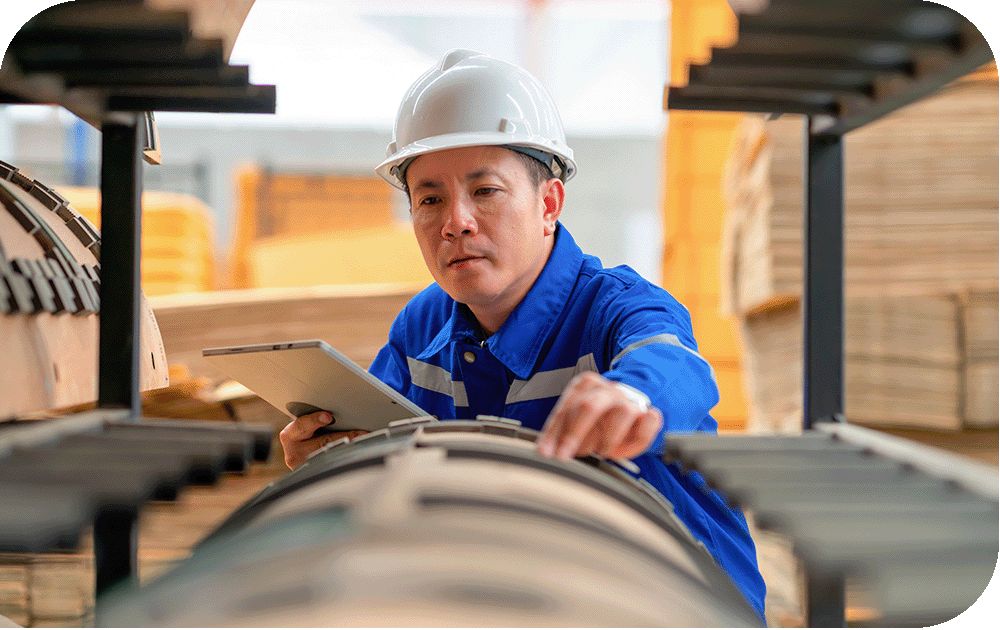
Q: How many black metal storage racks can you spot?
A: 2